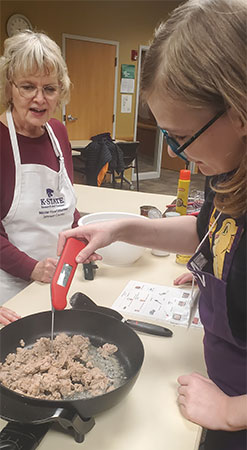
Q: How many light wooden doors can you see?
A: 1